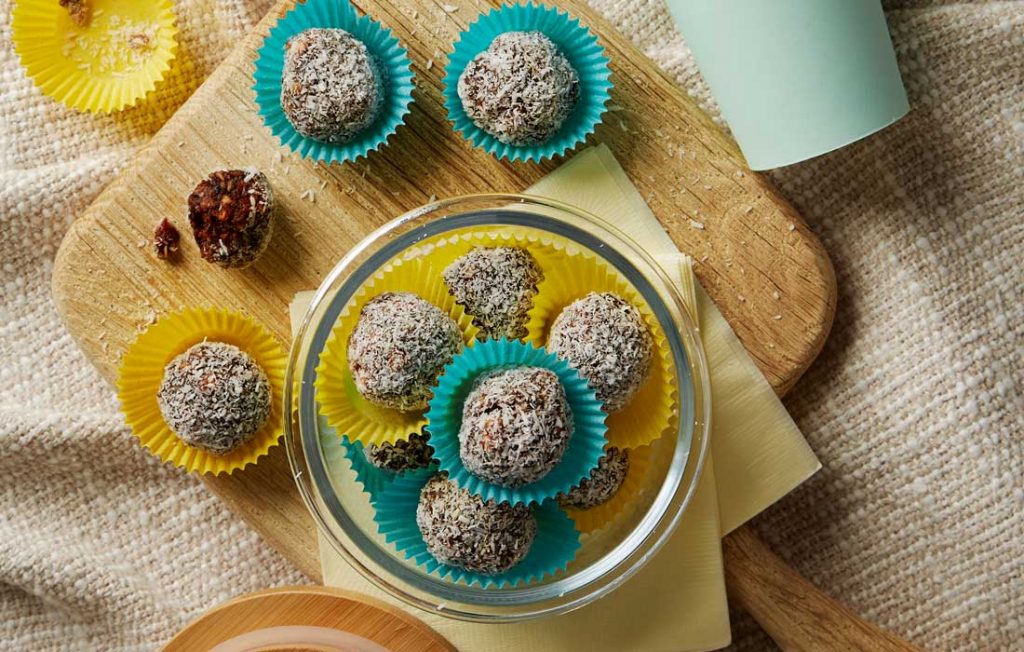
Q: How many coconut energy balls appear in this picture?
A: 11